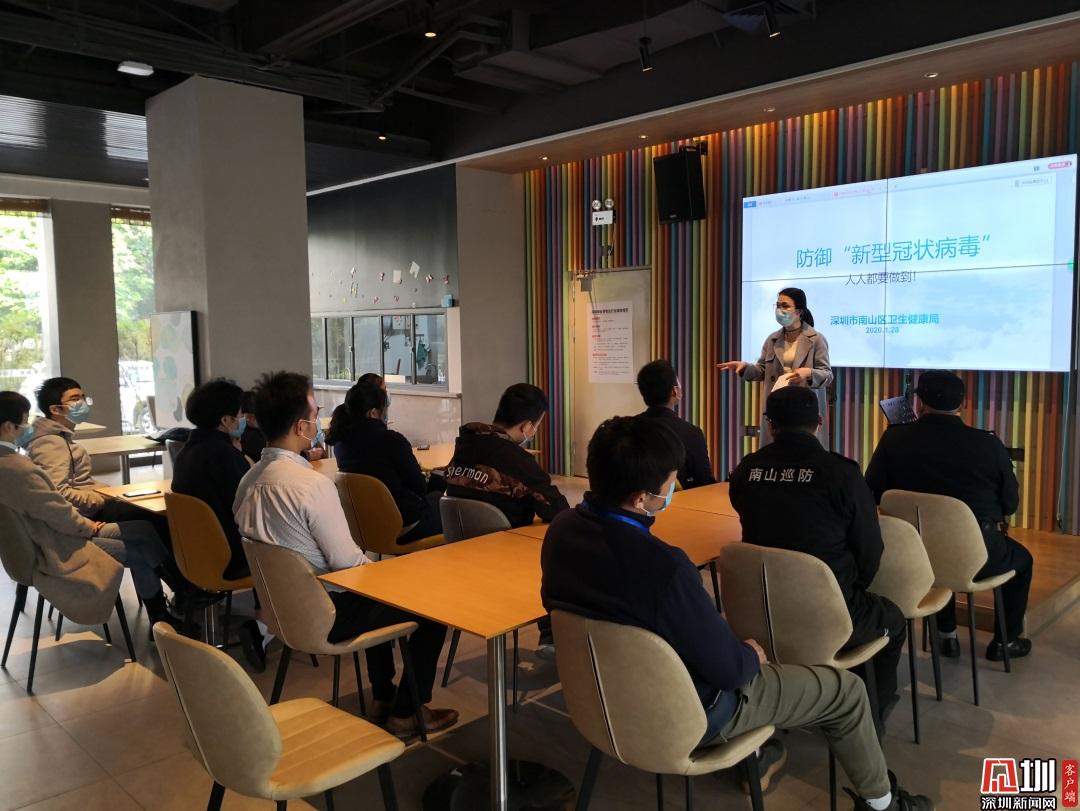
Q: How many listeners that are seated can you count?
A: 12